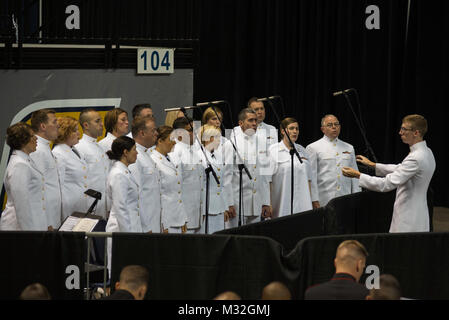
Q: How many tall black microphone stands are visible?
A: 4